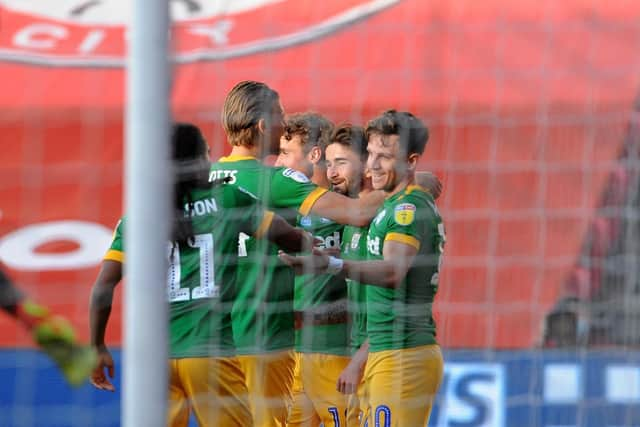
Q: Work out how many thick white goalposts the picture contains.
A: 1